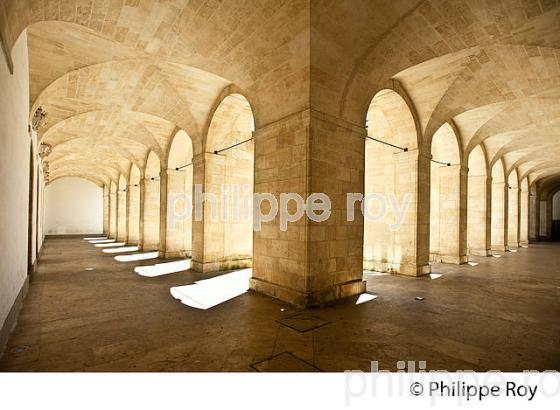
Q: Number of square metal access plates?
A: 2